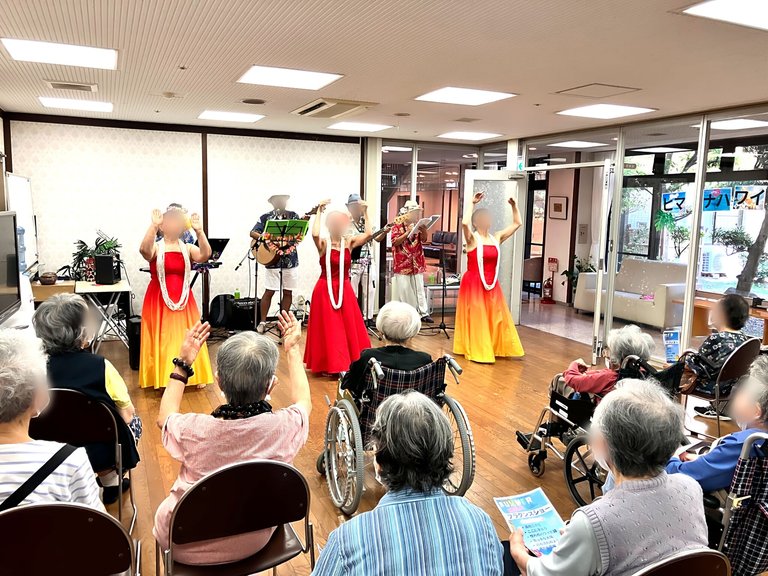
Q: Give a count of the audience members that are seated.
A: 9